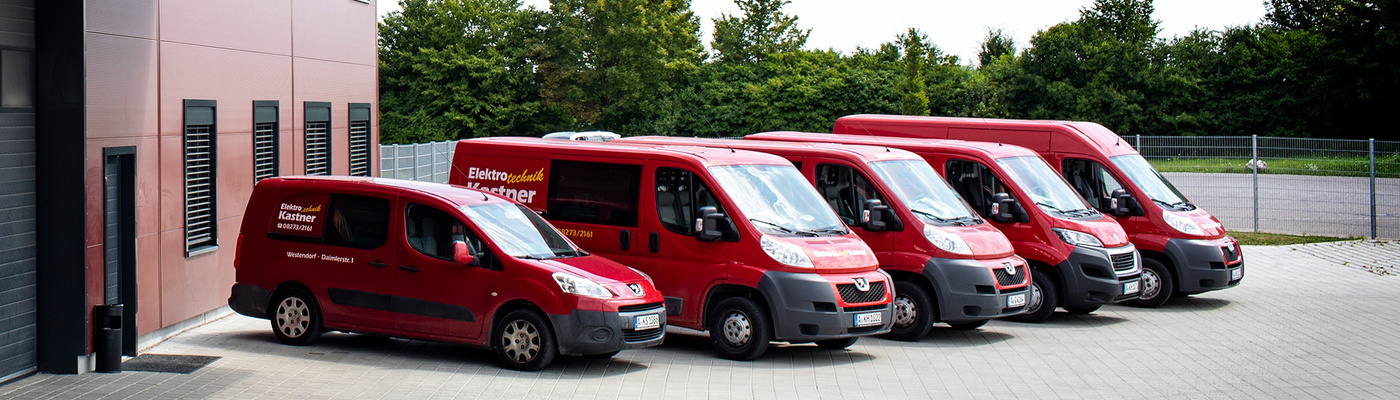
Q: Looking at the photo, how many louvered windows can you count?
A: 4